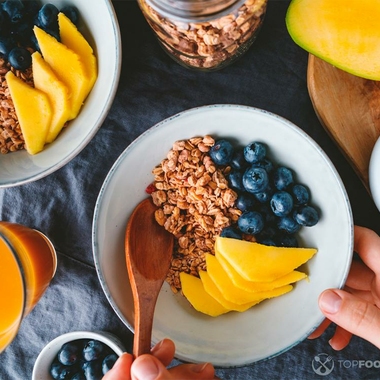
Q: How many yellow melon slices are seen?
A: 9